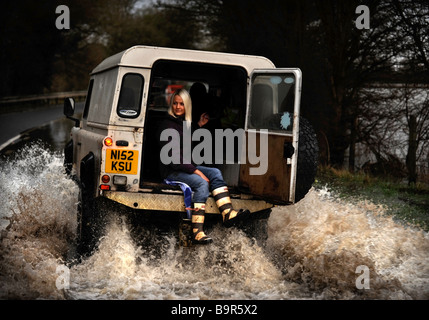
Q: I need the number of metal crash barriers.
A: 1